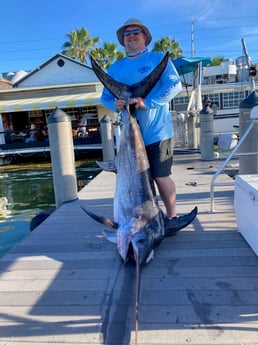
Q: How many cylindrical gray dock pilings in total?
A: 4